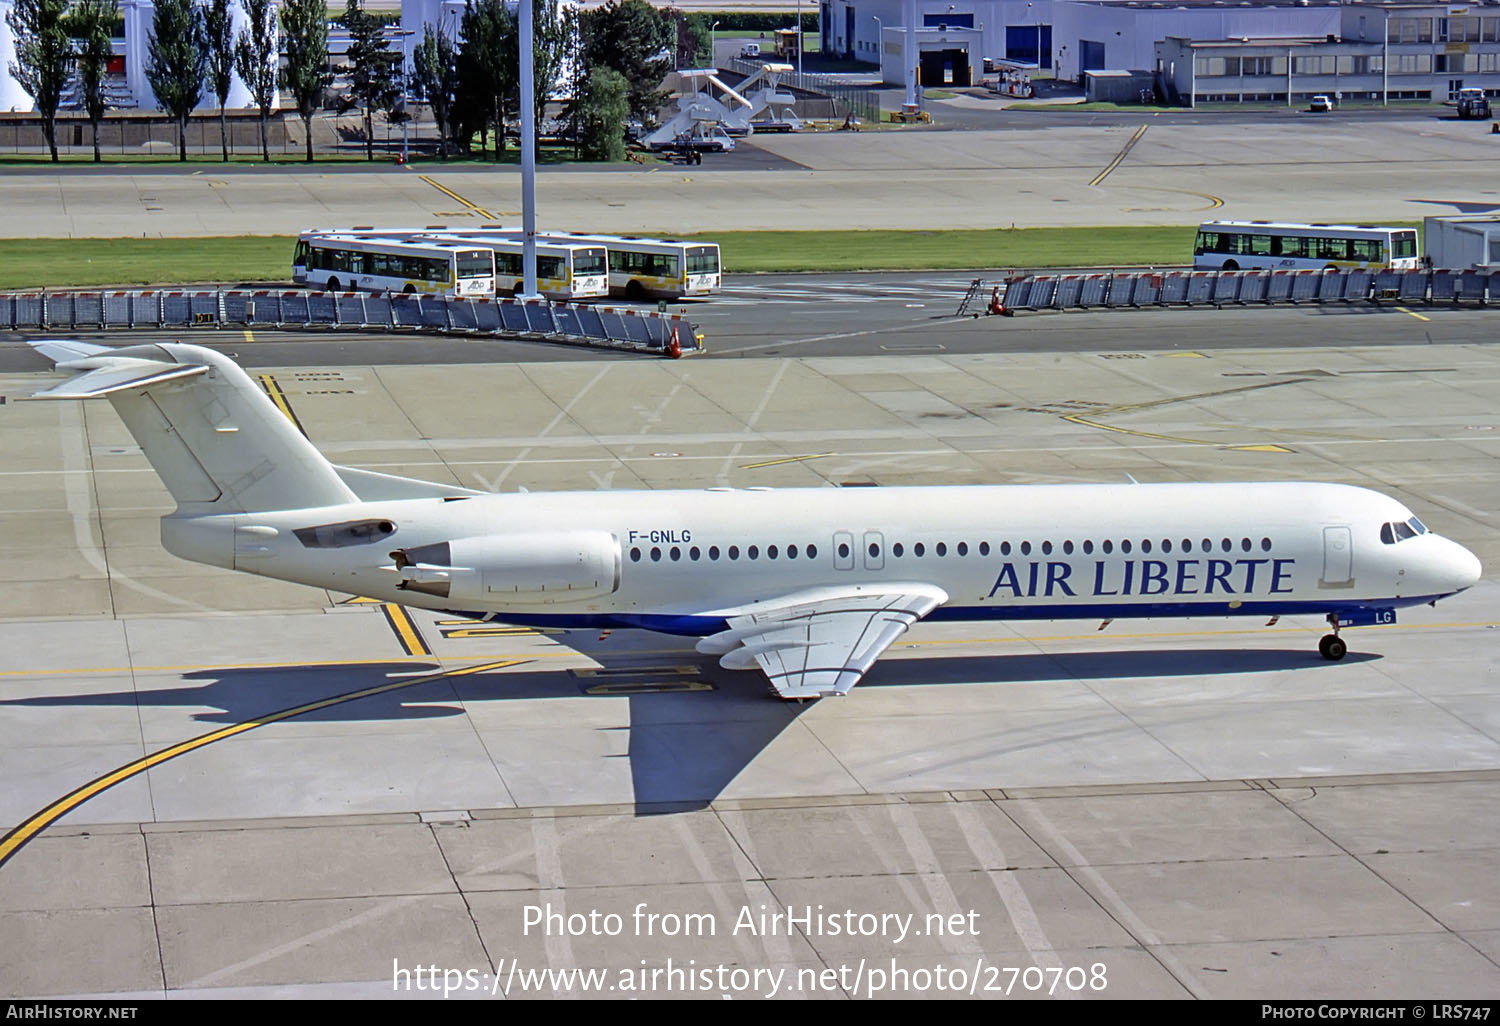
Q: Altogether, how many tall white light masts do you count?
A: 2